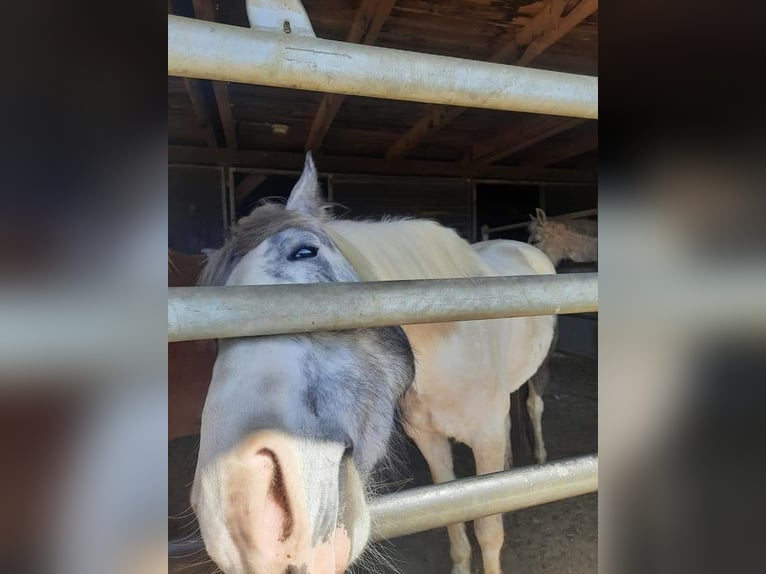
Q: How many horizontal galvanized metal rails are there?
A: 3